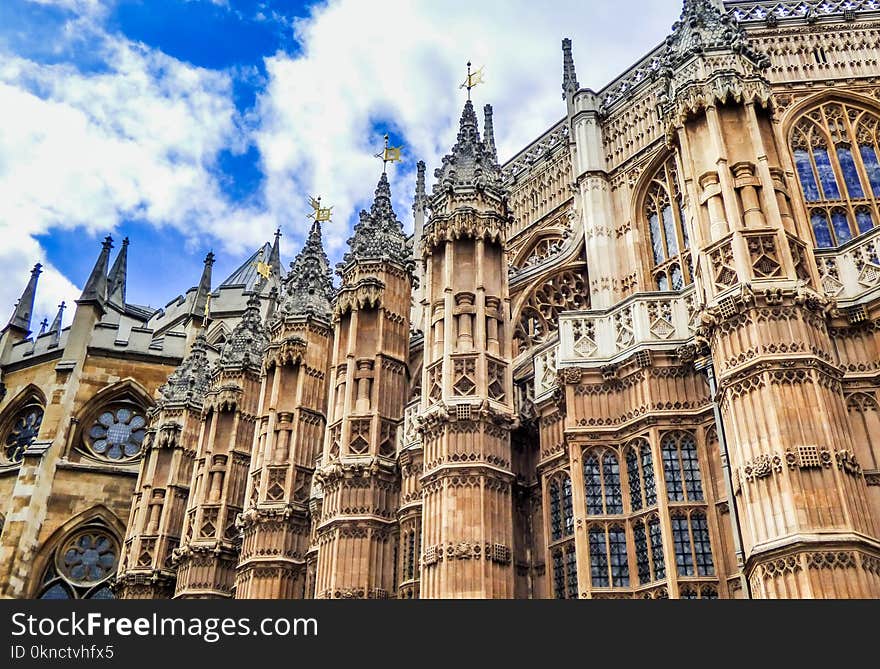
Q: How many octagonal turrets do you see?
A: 6